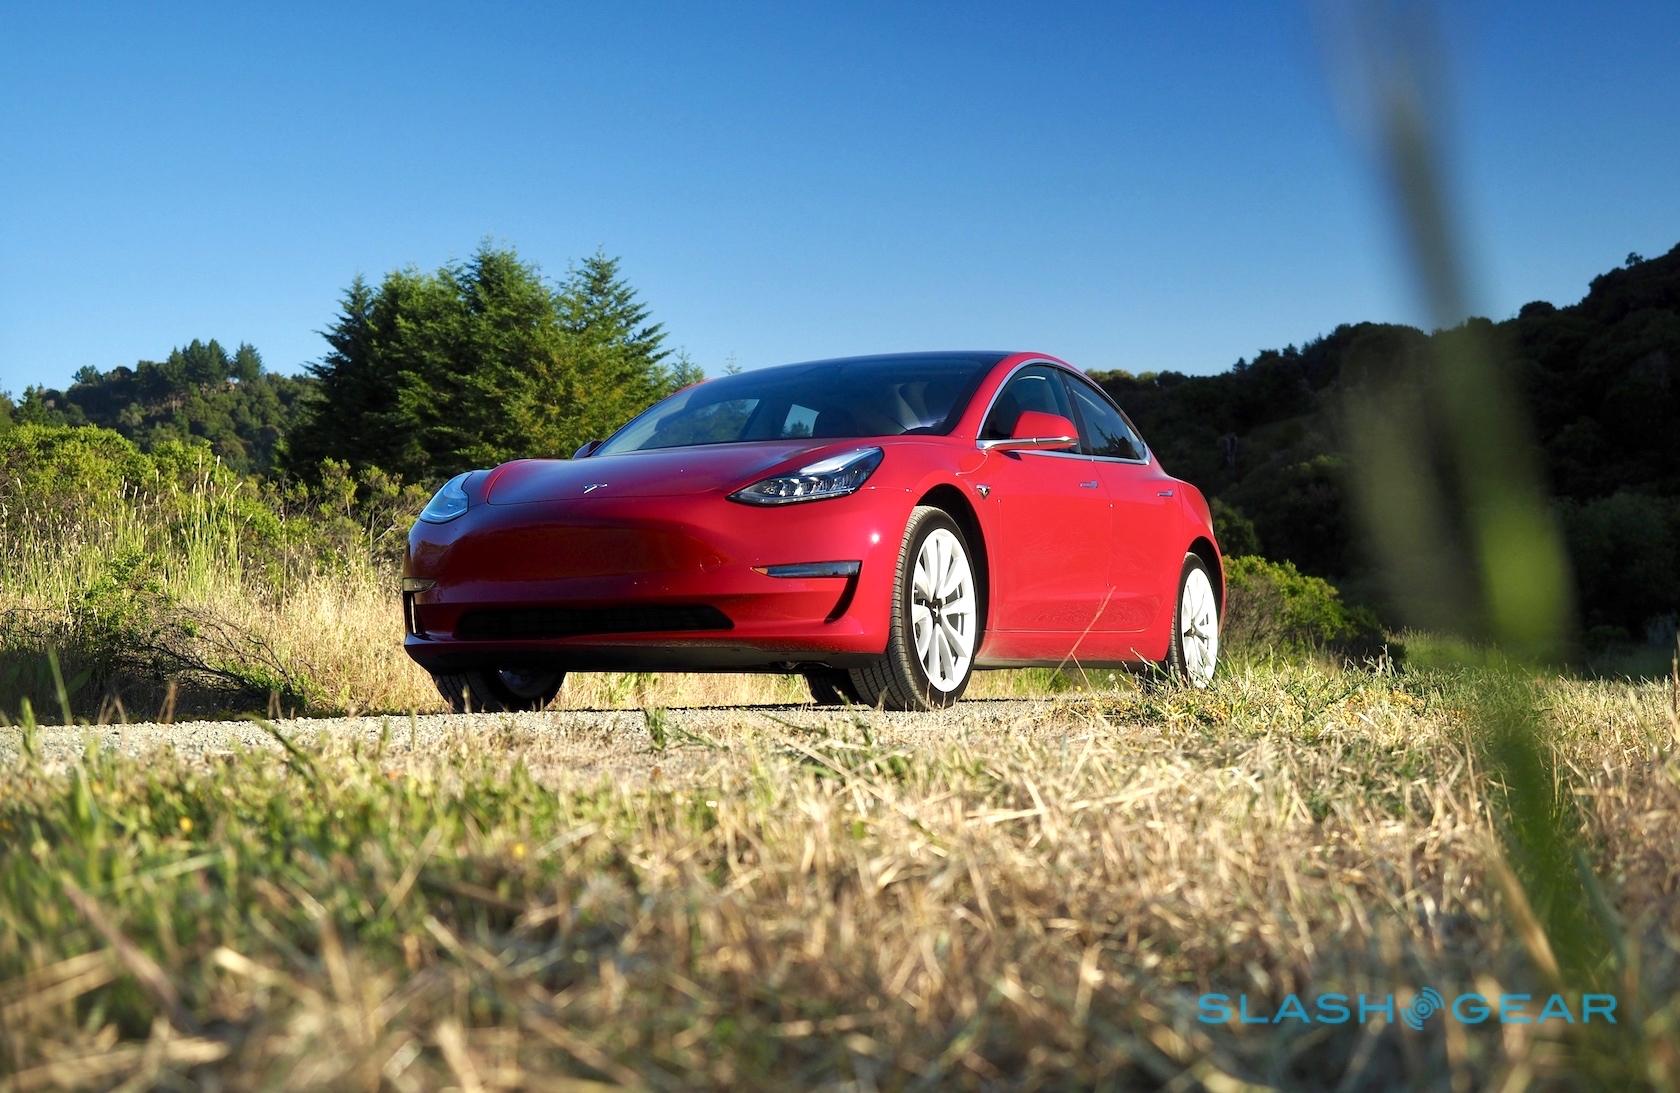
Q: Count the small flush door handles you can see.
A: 2